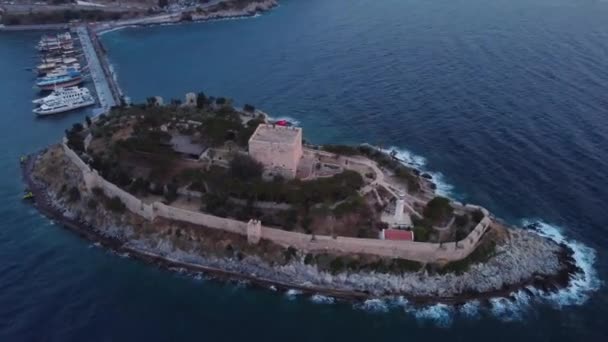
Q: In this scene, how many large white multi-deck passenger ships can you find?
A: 2